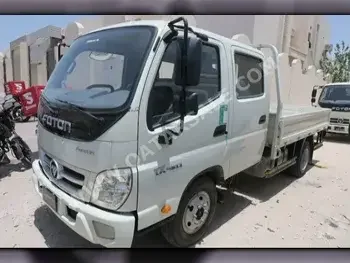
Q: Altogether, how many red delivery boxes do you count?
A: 2